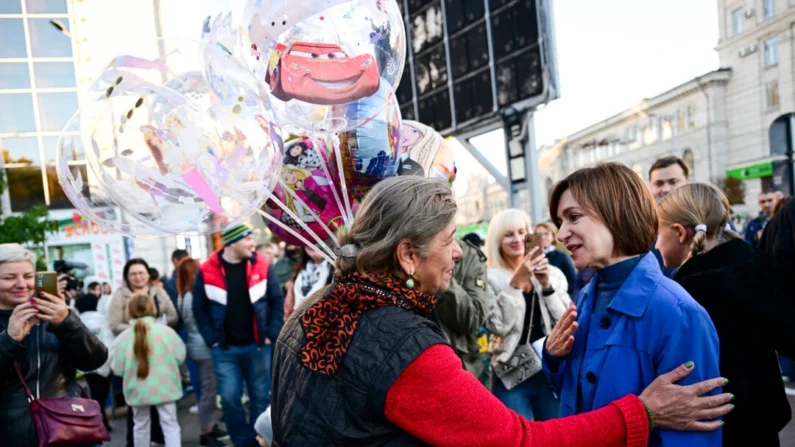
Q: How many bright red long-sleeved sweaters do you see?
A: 1